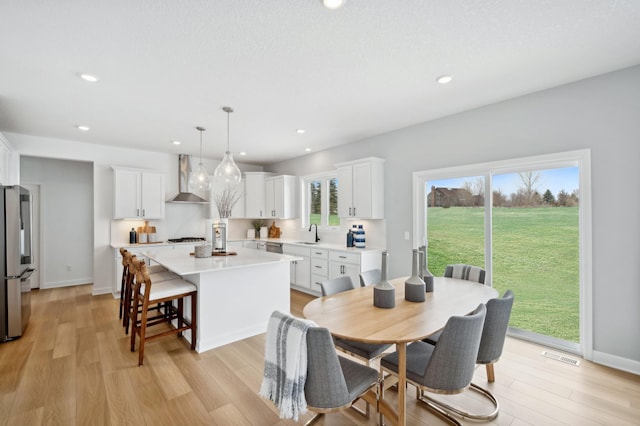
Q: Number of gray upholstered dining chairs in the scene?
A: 6